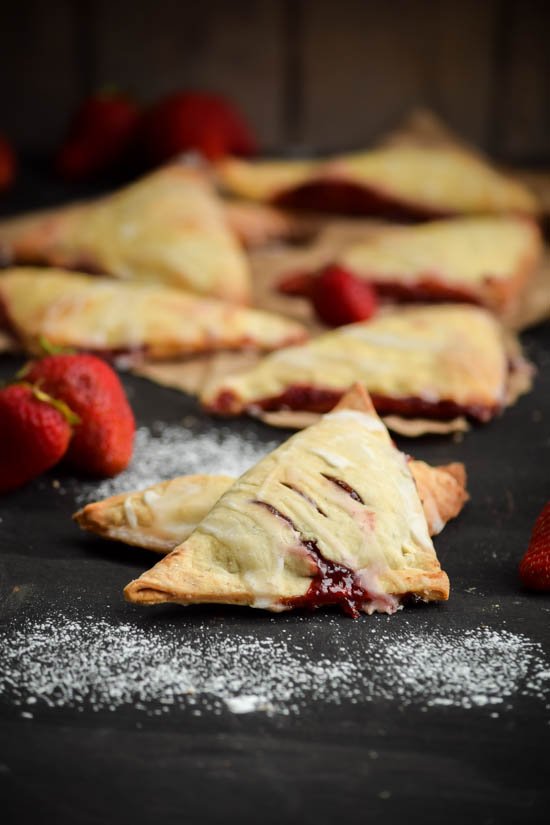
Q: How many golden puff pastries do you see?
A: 7